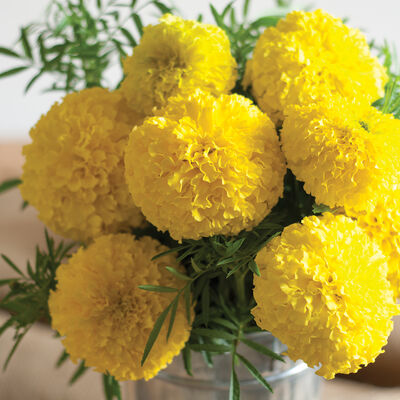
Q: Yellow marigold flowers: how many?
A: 8